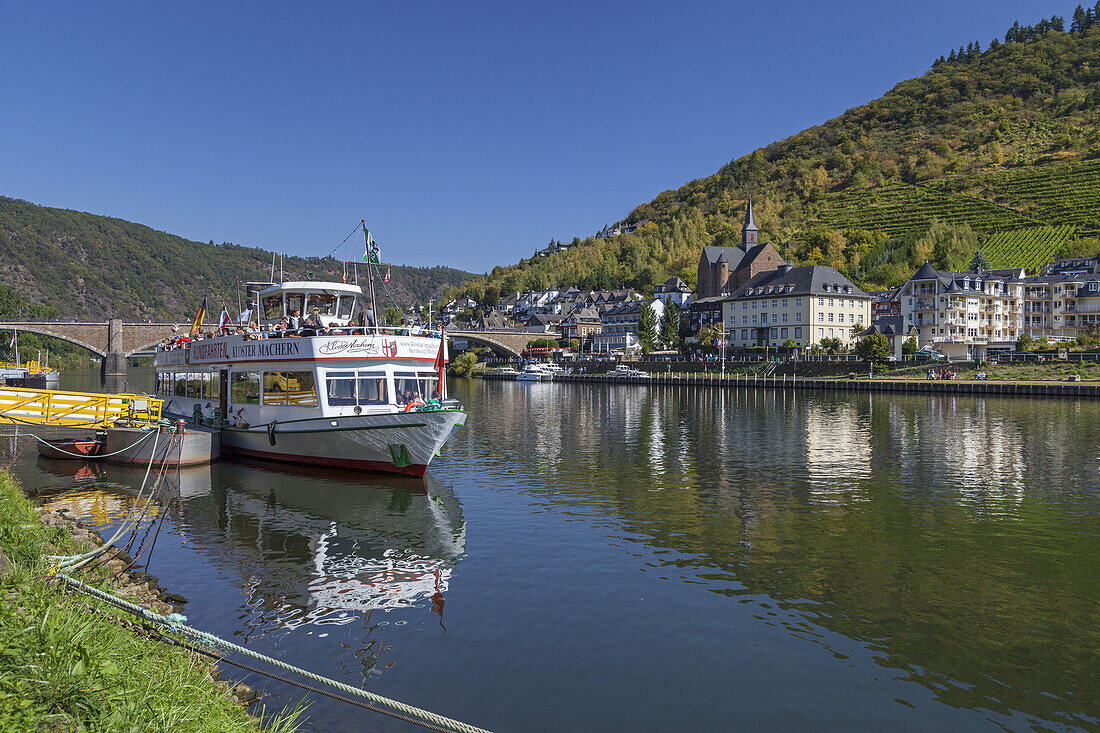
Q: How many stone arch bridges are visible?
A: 1